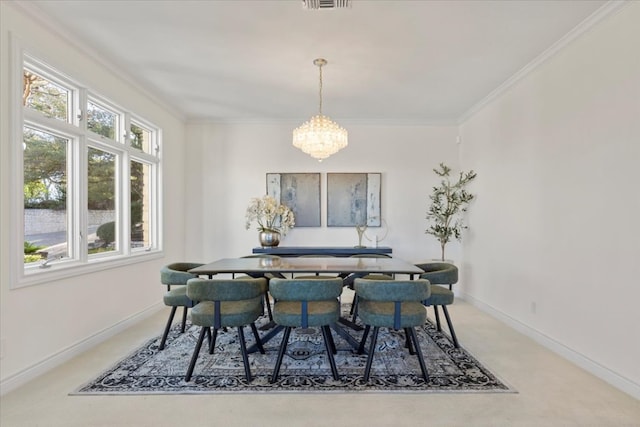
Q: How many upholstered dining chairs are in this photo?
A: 8